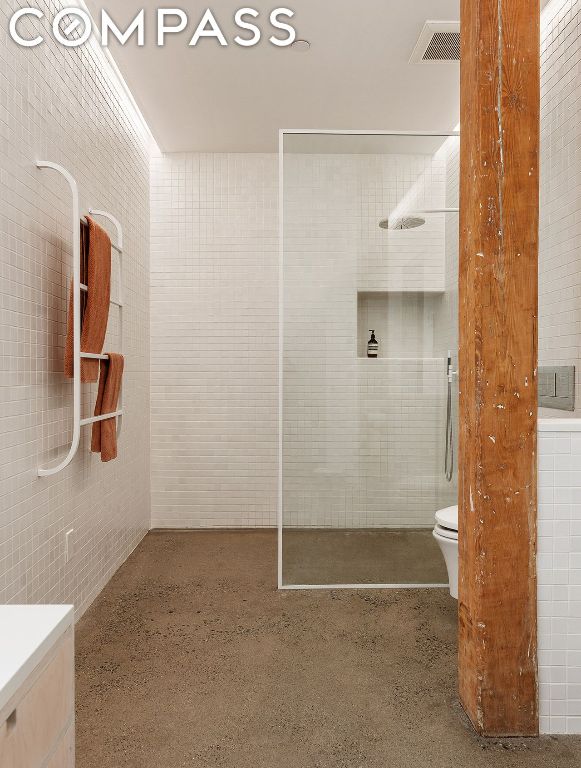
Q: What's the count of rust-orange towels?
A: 2